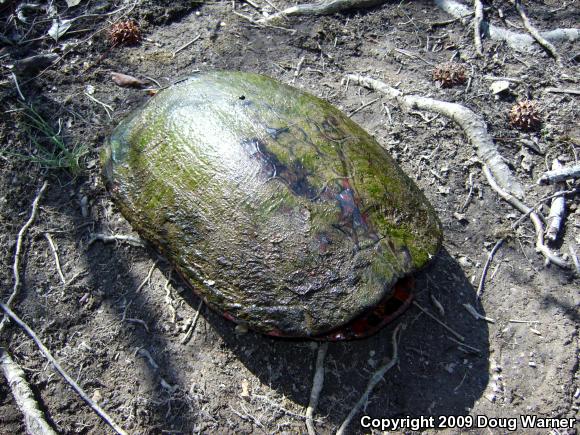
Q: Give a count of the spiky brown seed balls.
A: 3